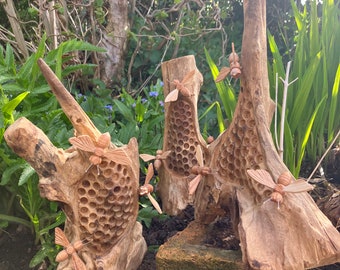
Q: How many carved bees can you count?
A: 8